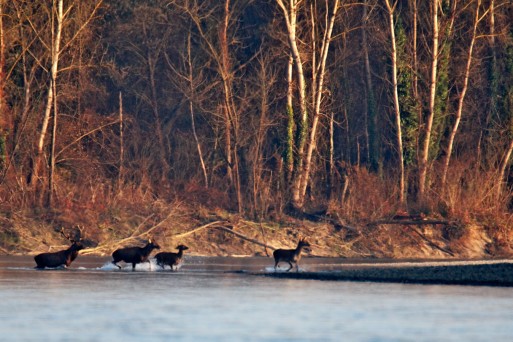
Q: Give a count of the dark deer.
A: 4